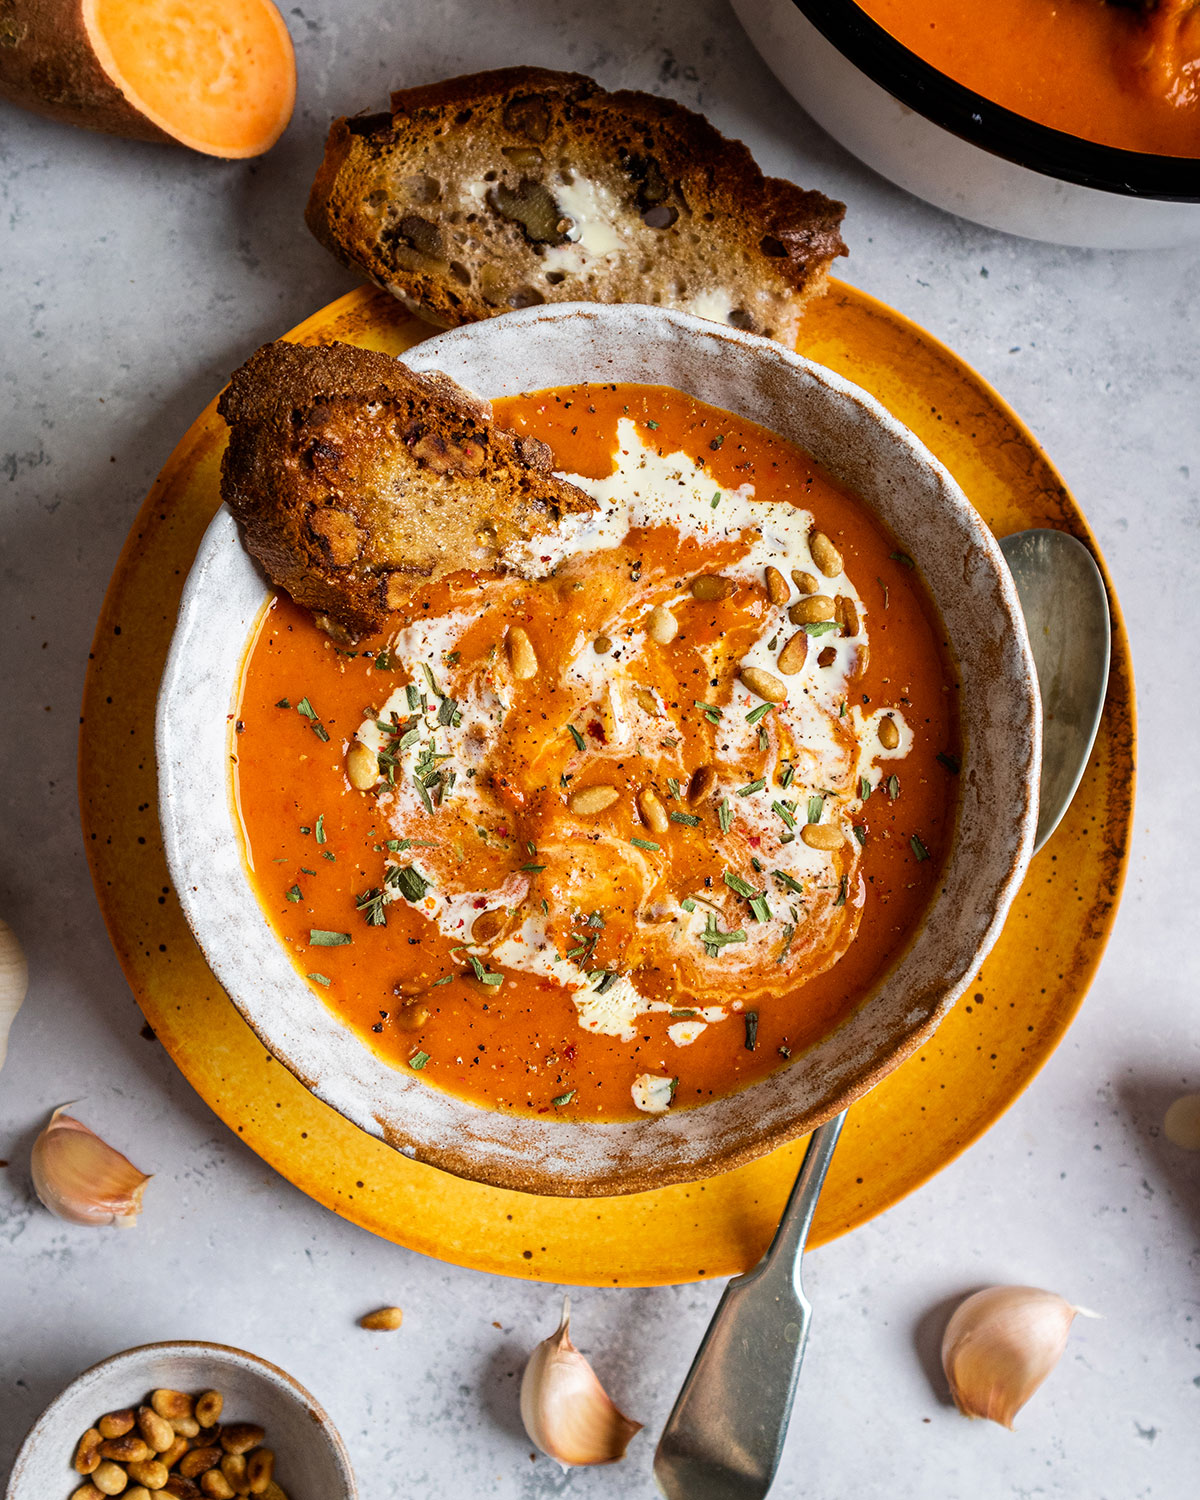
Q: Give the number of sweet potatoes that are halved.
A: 1